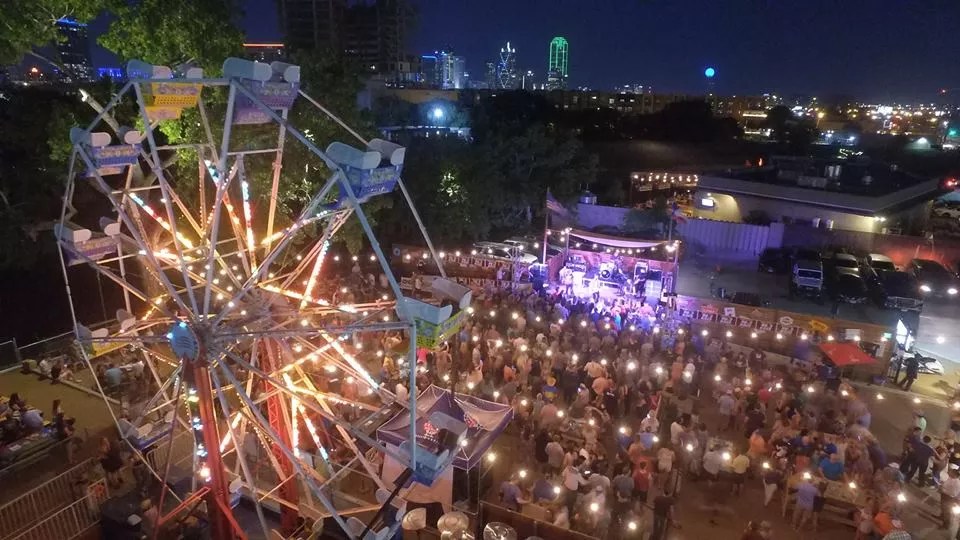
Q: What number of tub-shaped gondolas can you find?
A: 12